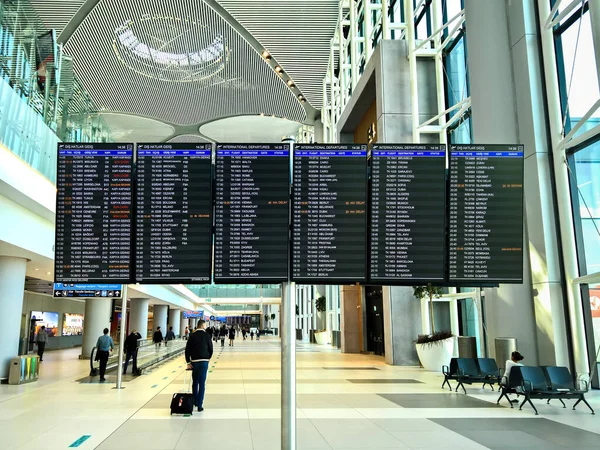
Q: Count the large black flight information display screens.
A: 6